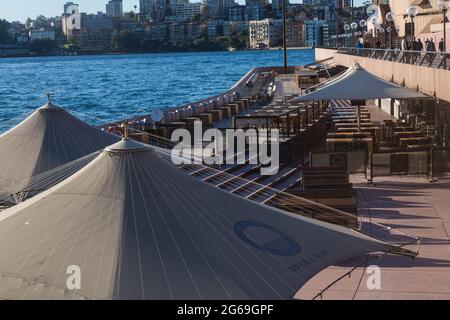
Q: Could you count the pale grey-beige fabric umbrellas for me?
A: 3